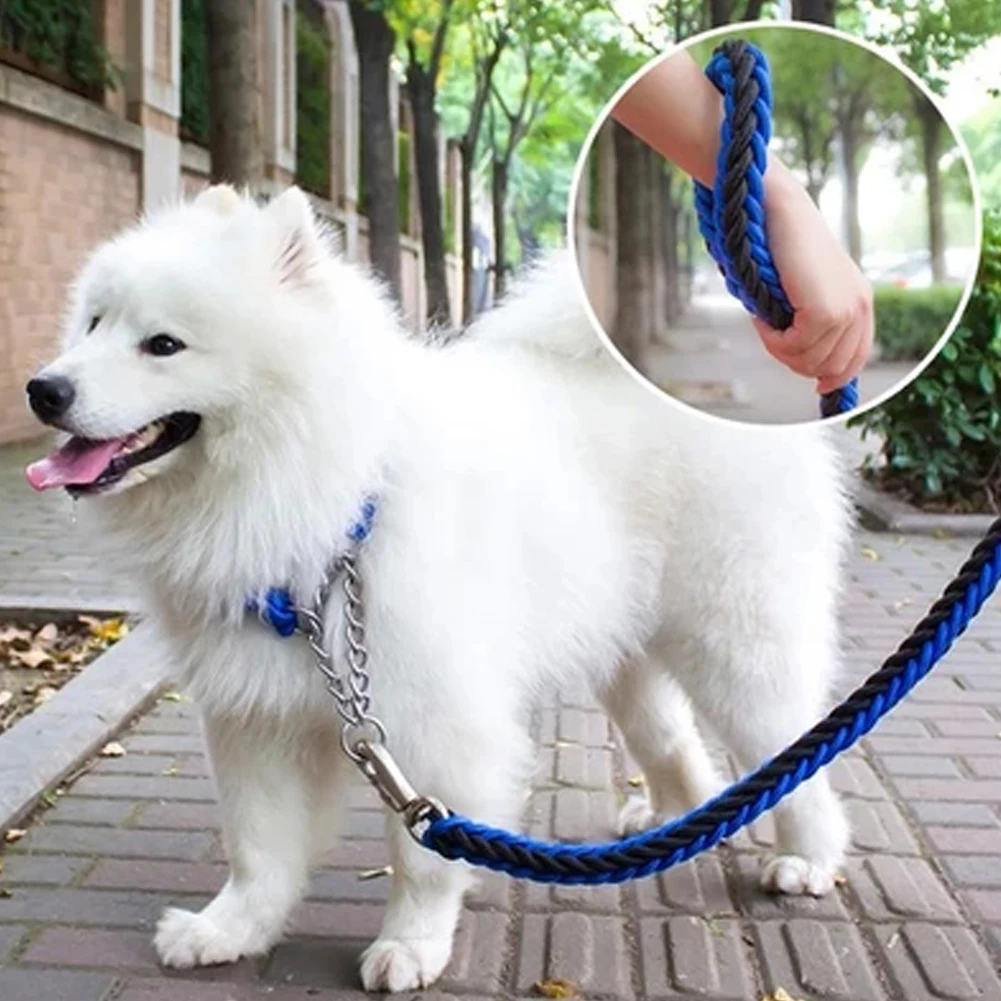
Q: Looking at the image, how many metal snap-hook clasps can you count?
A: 1